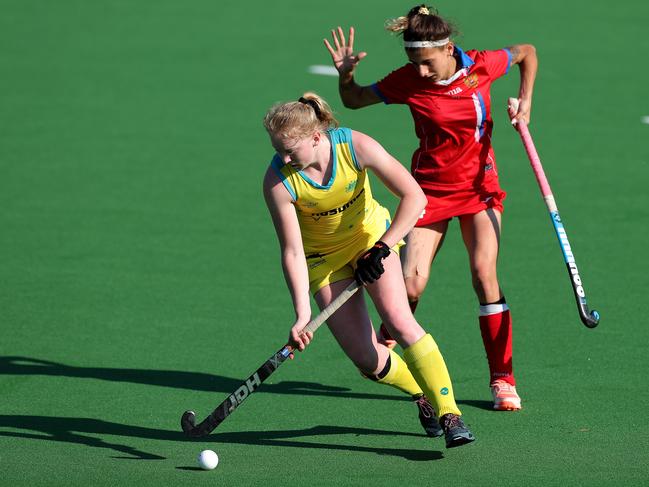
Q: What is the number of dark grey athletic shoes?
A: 2